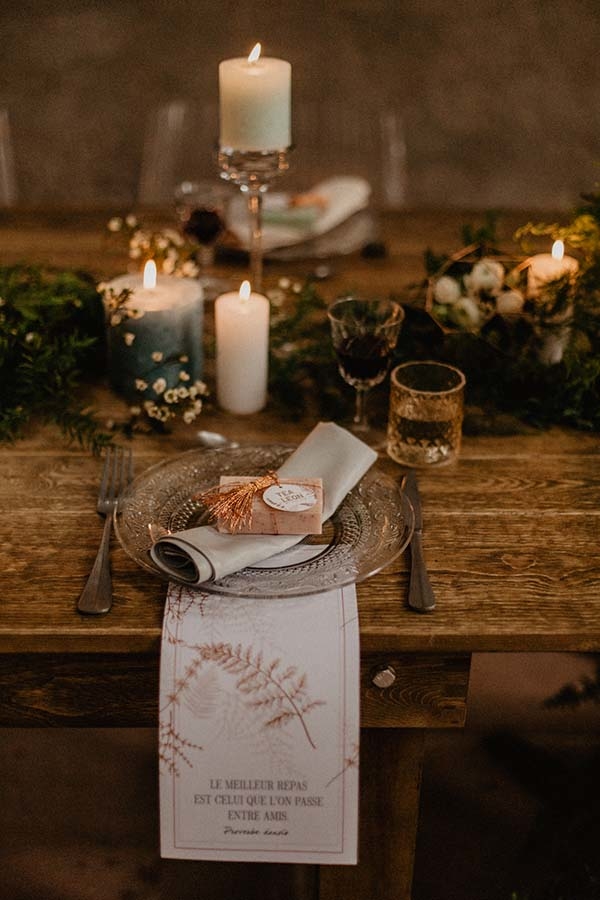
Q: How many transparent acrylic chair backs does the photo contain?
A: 2